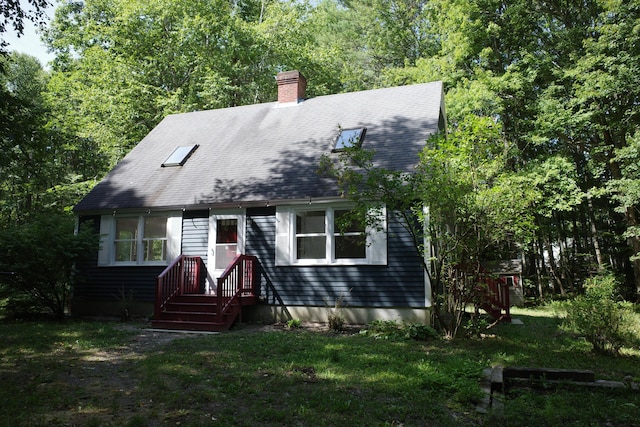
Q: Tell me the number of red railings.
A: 3